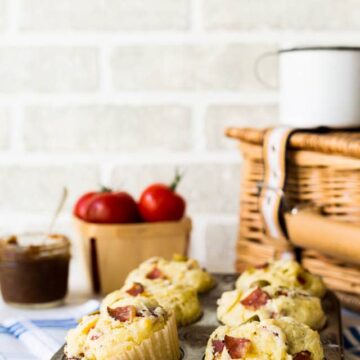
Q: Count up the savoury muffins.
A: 6